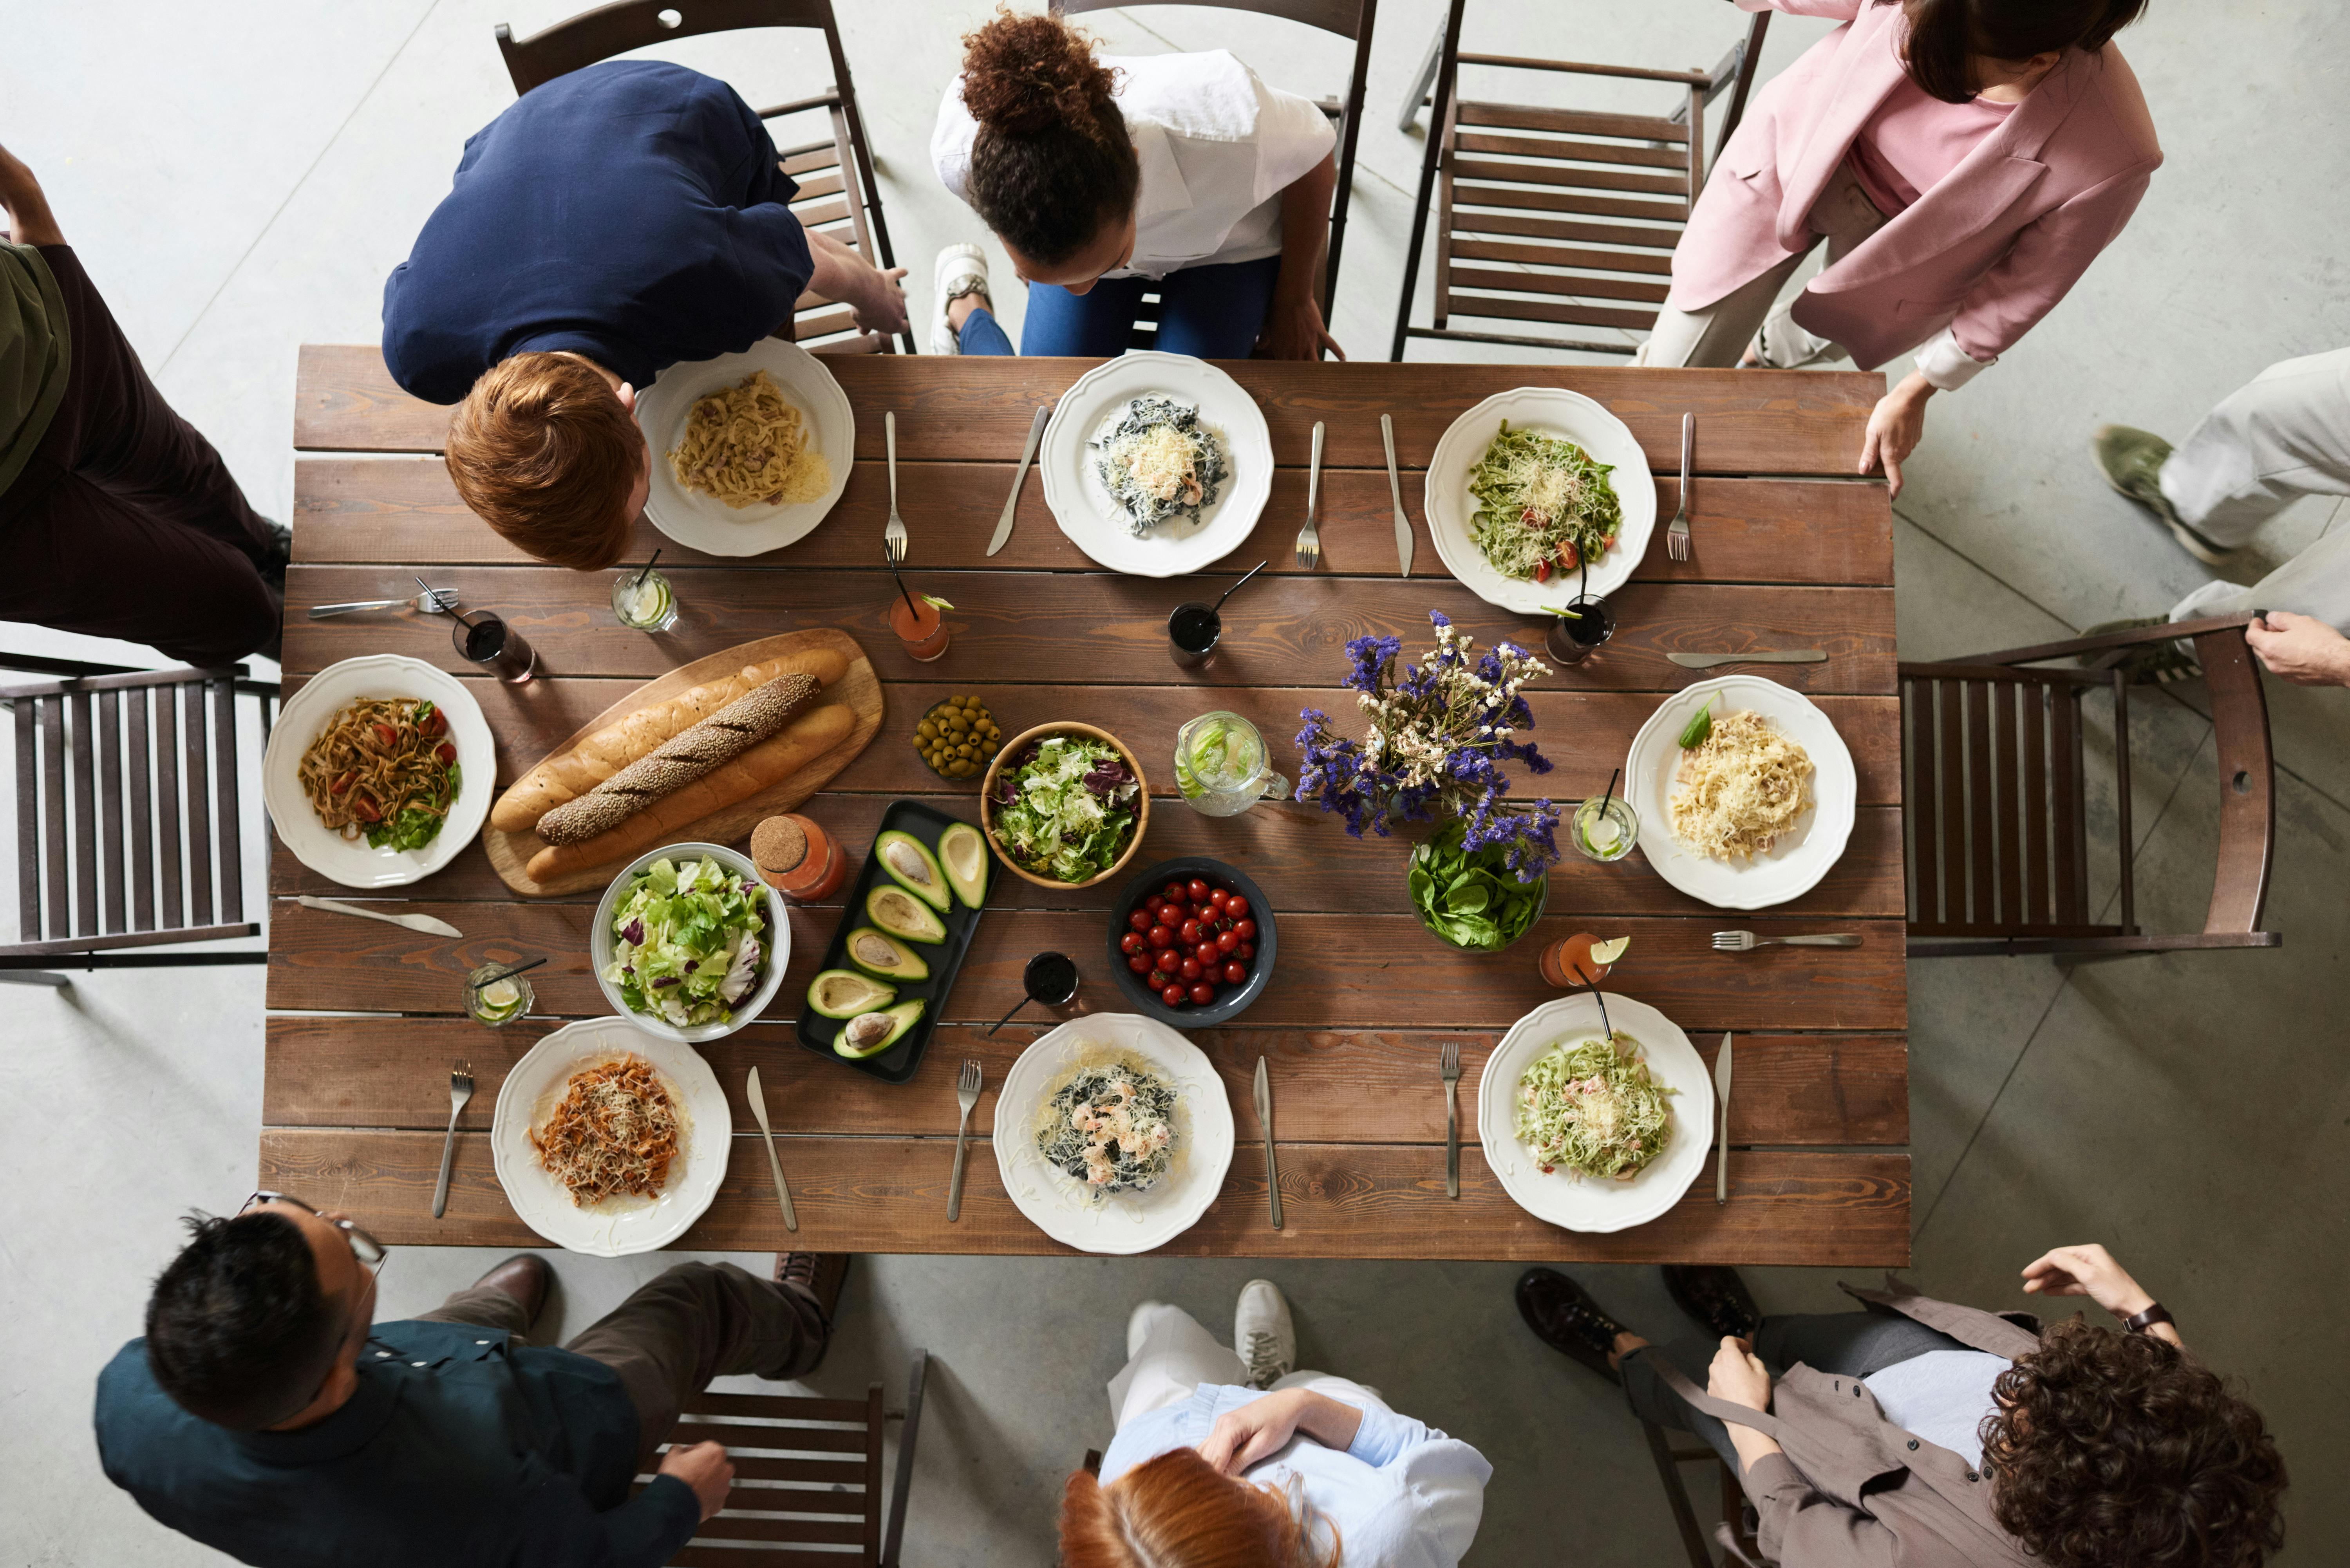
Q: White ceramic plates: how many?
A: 8